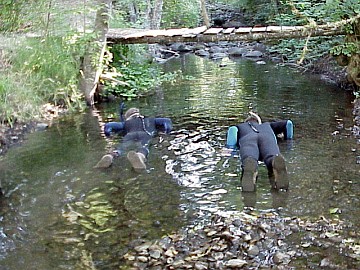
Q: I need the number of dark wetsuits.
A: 2